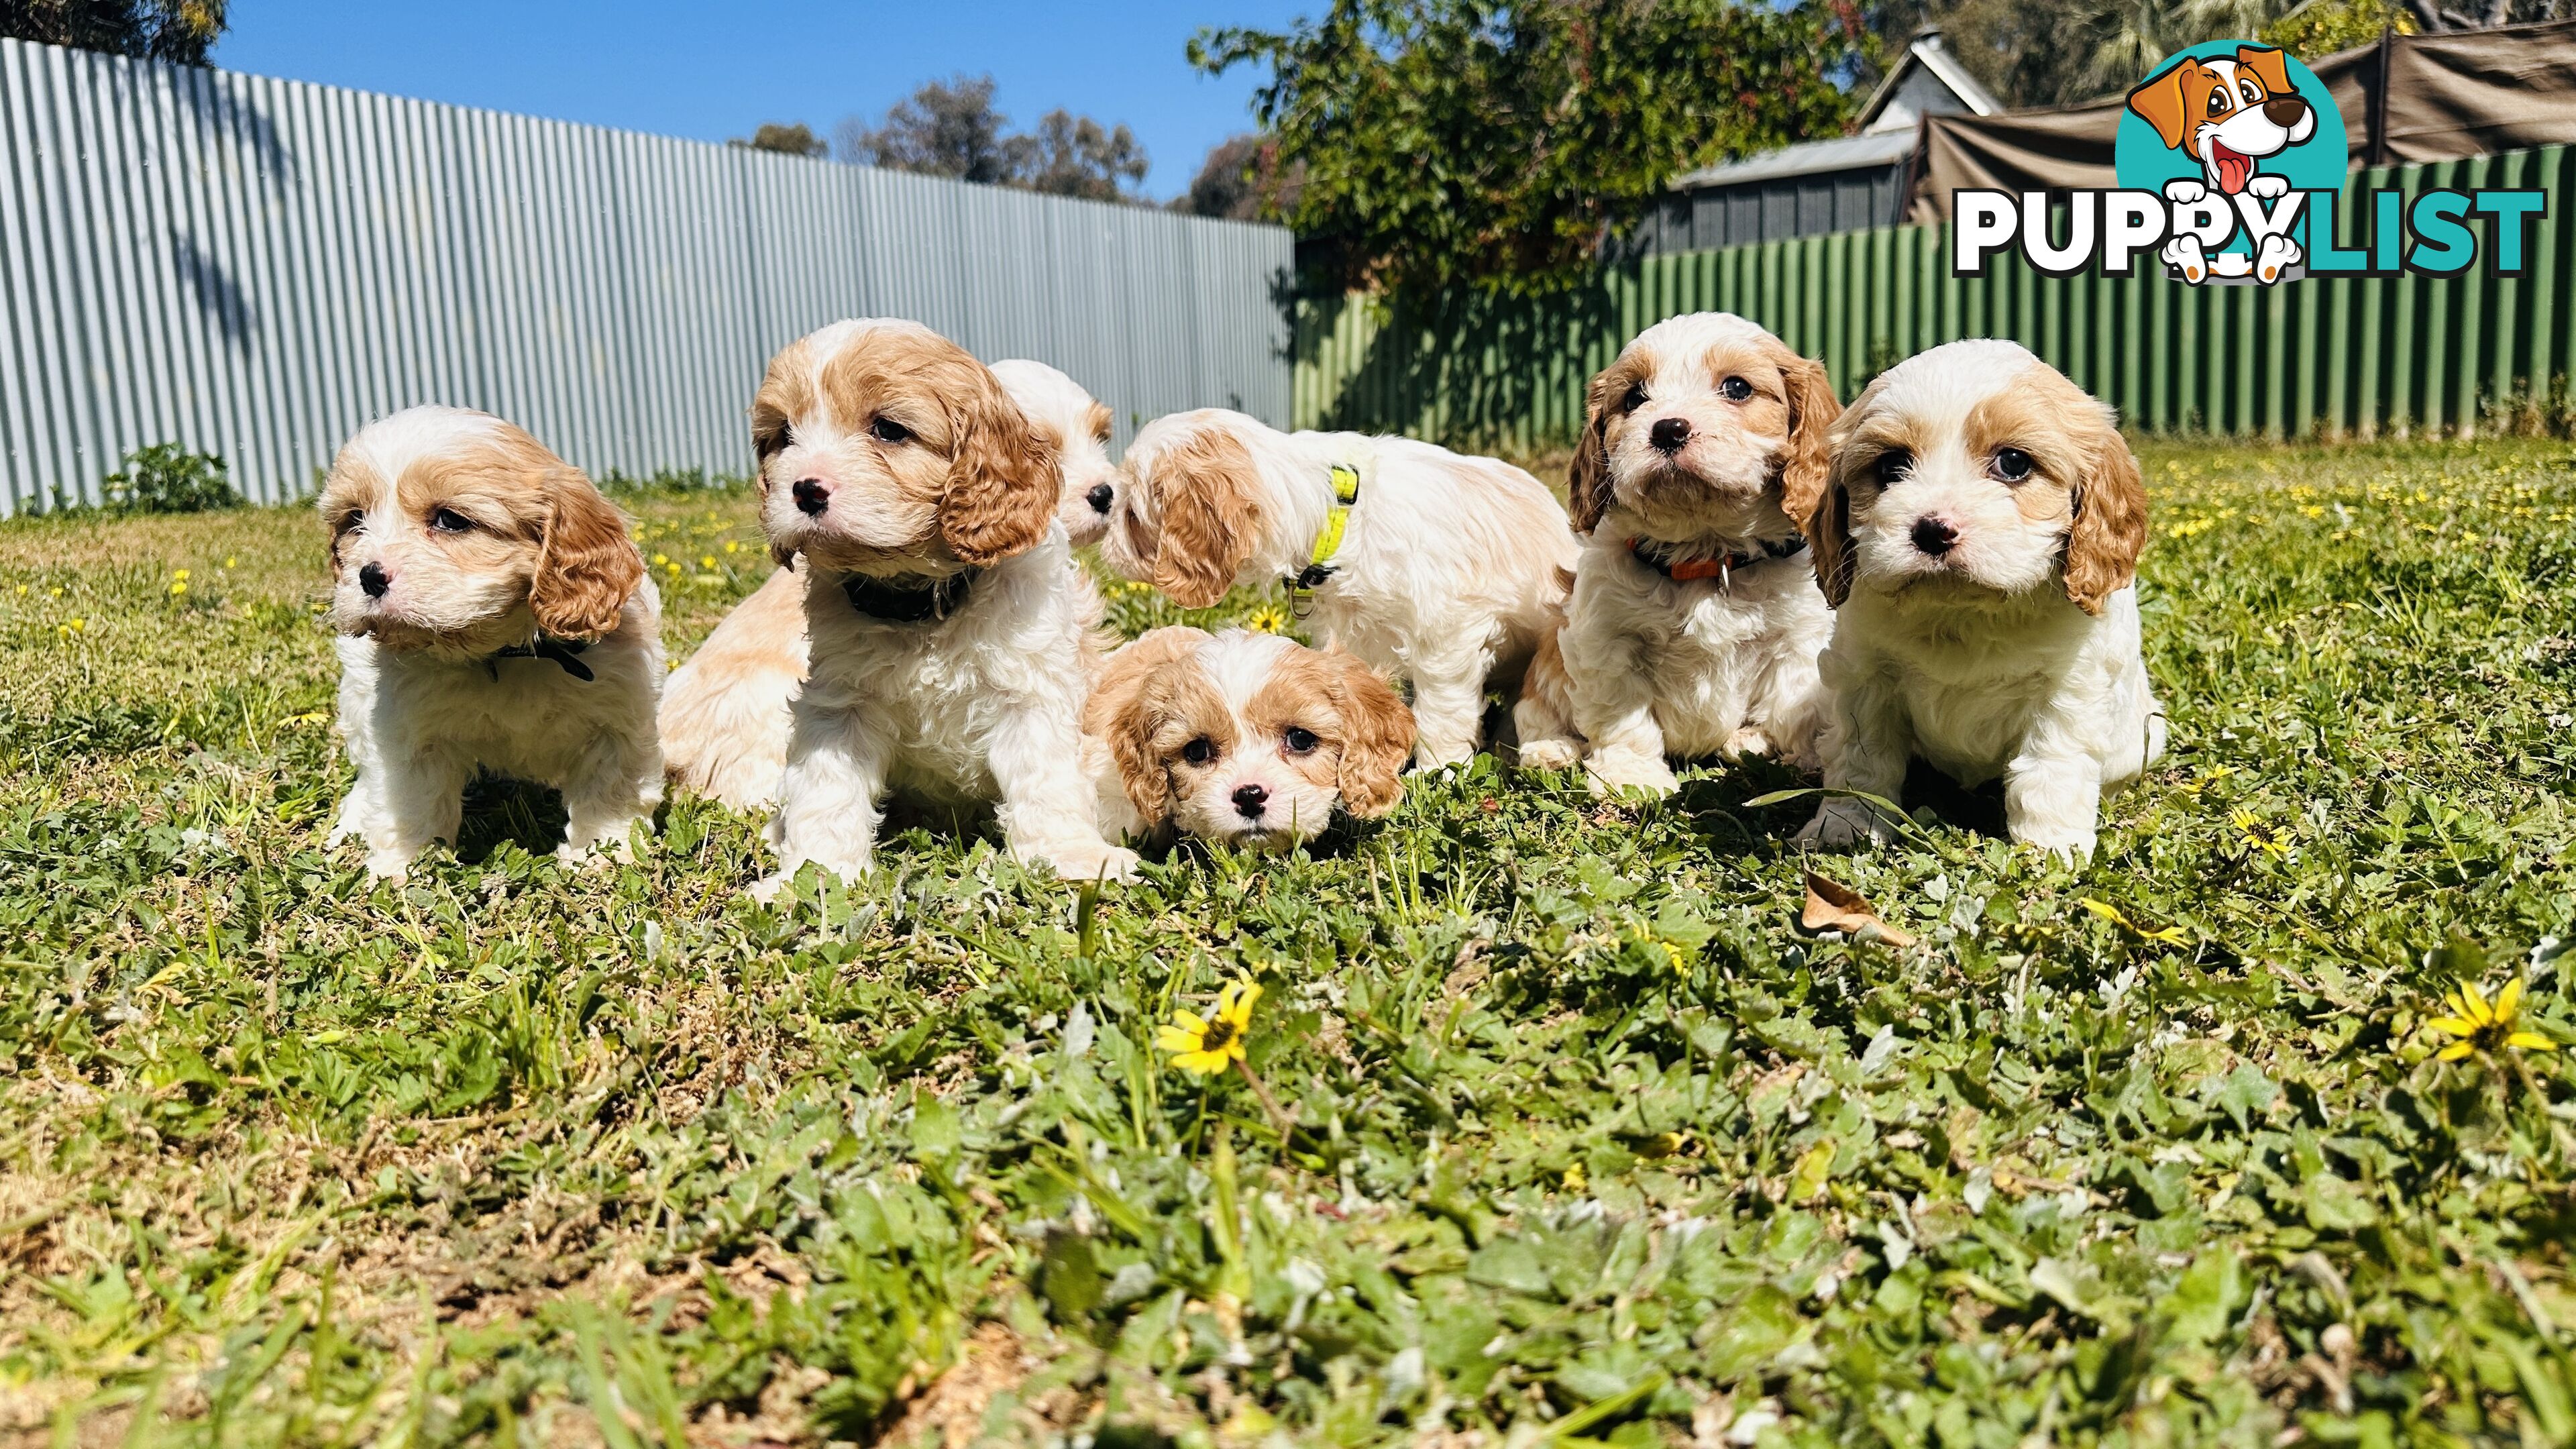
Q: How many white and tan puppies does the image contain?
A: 7